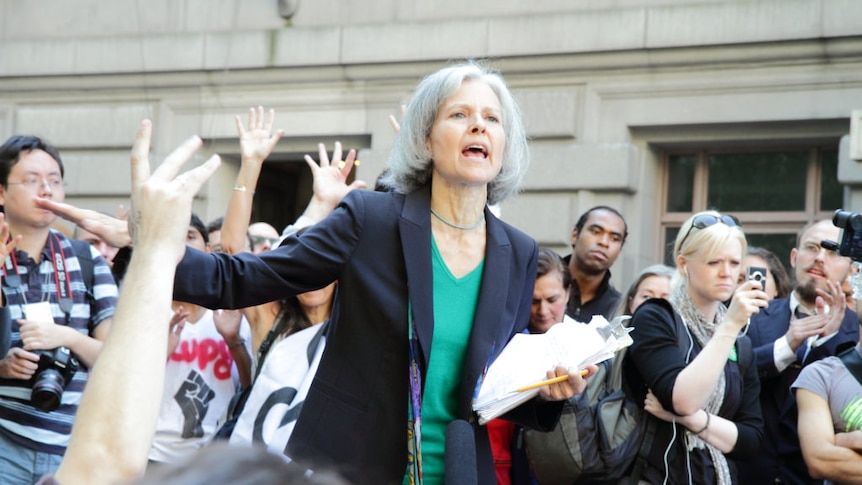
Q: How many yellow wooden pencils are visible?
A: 1